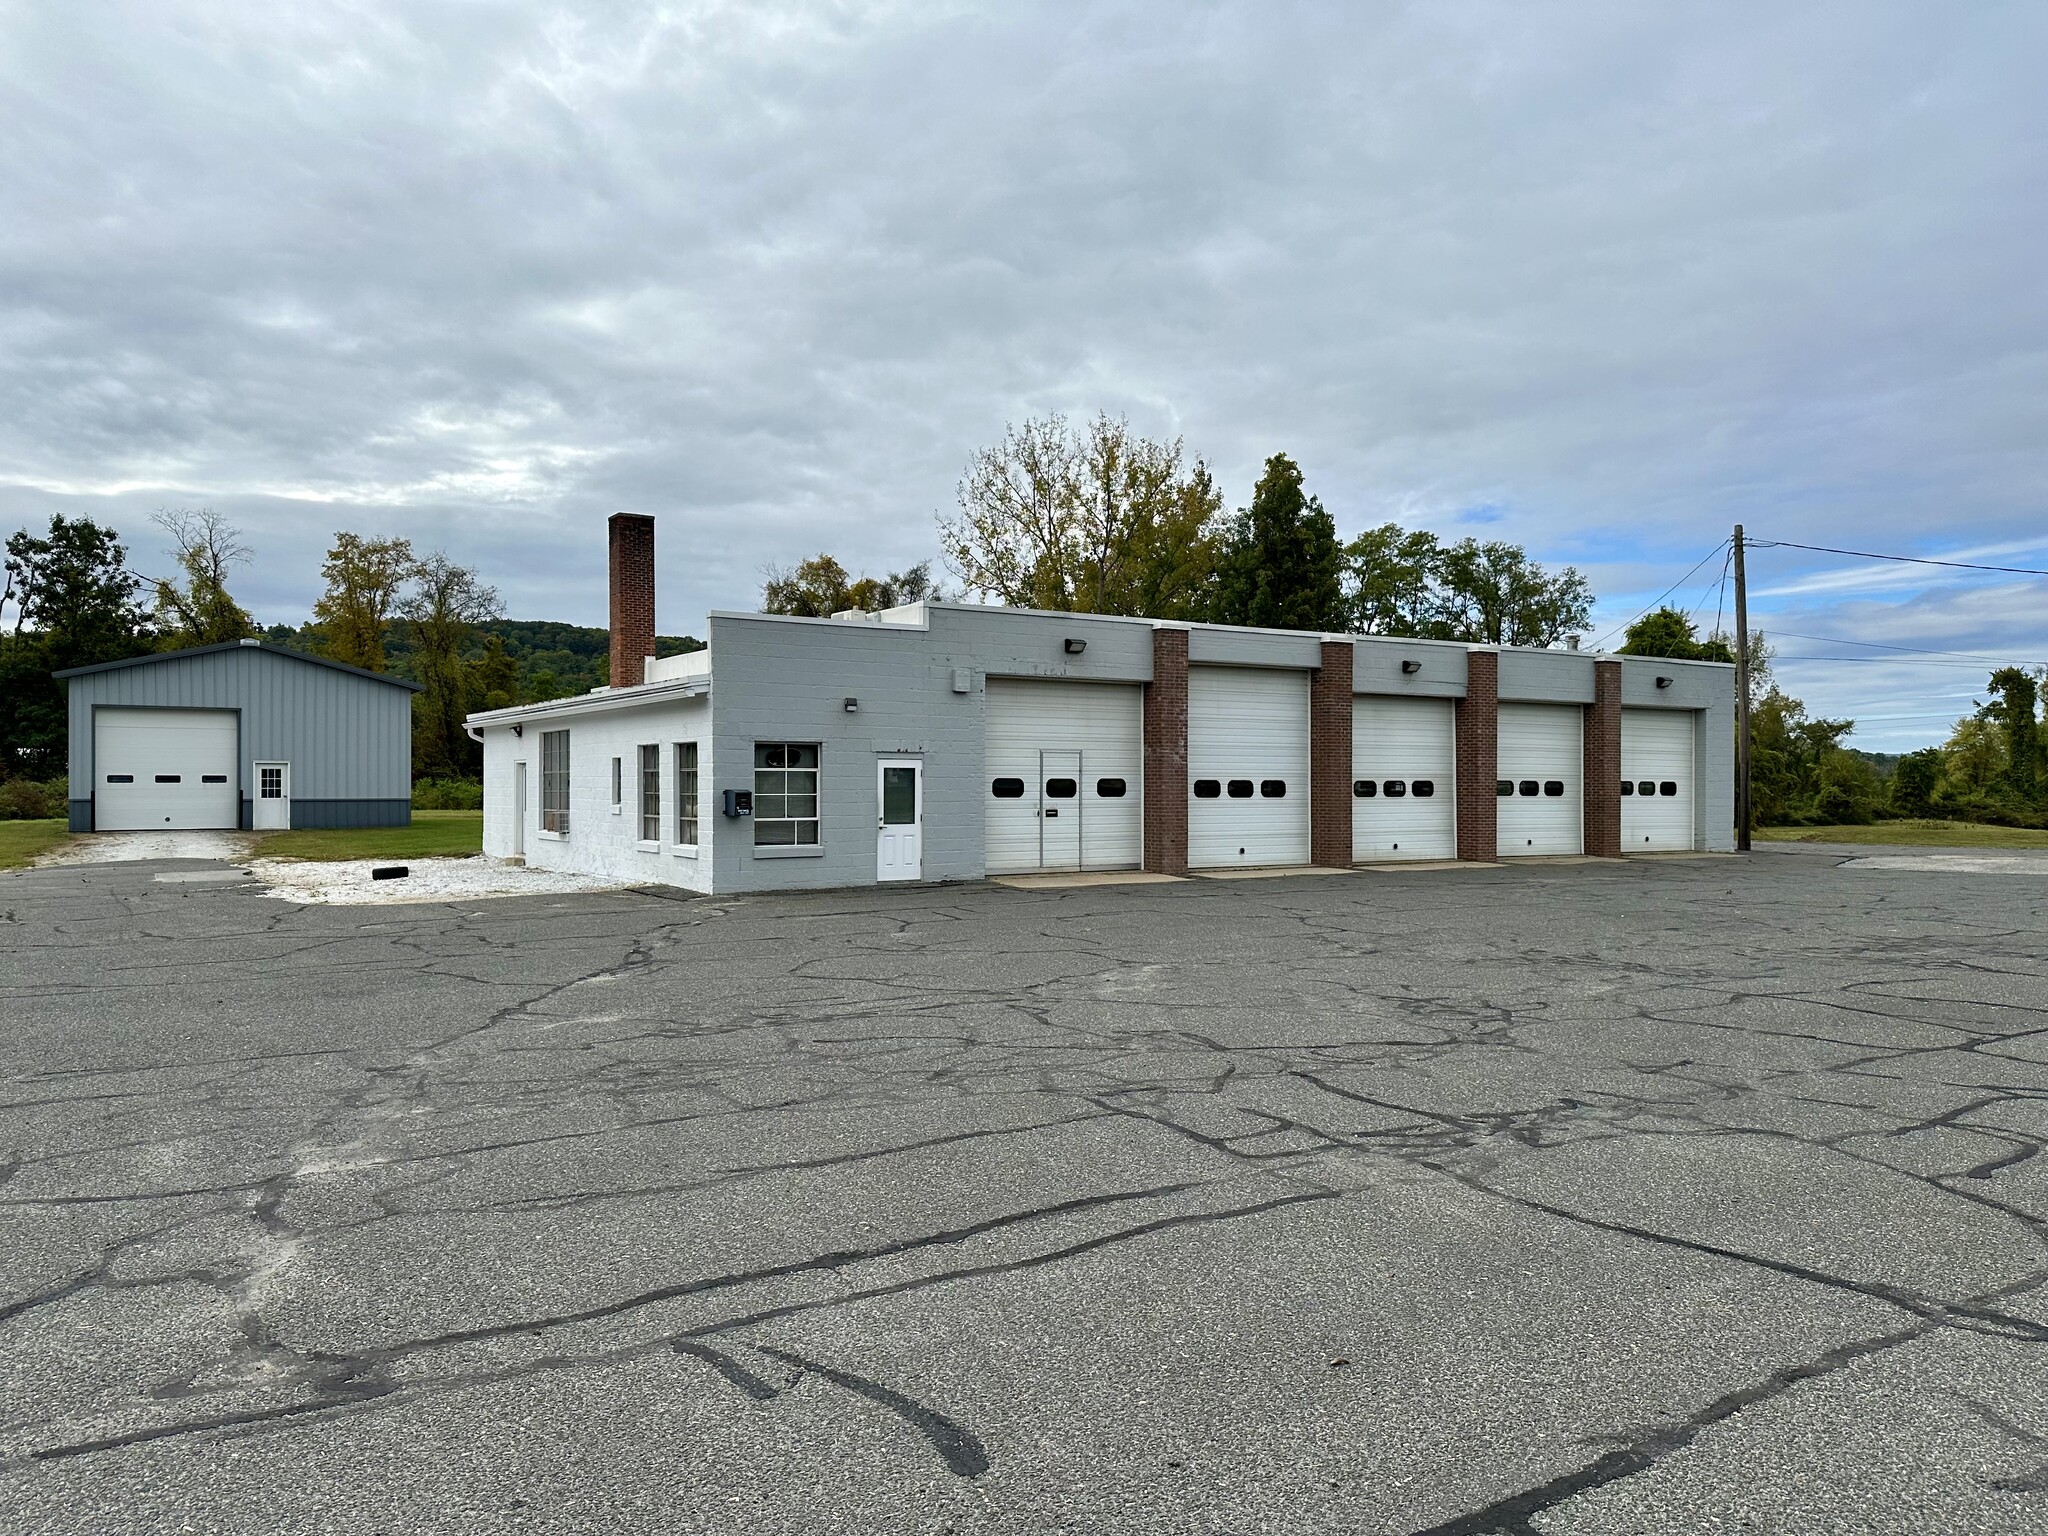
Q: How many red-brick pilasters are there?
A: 4